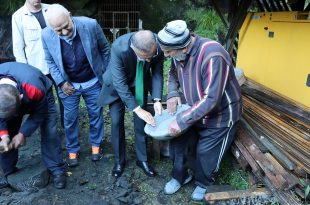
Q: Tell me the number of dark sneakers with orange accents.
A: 2